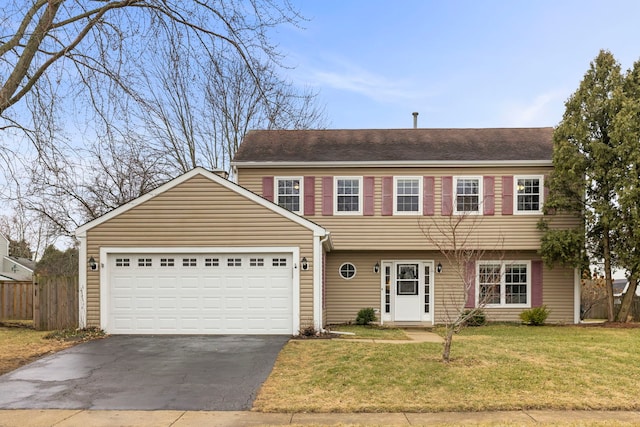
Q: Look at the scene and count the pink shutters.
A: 12